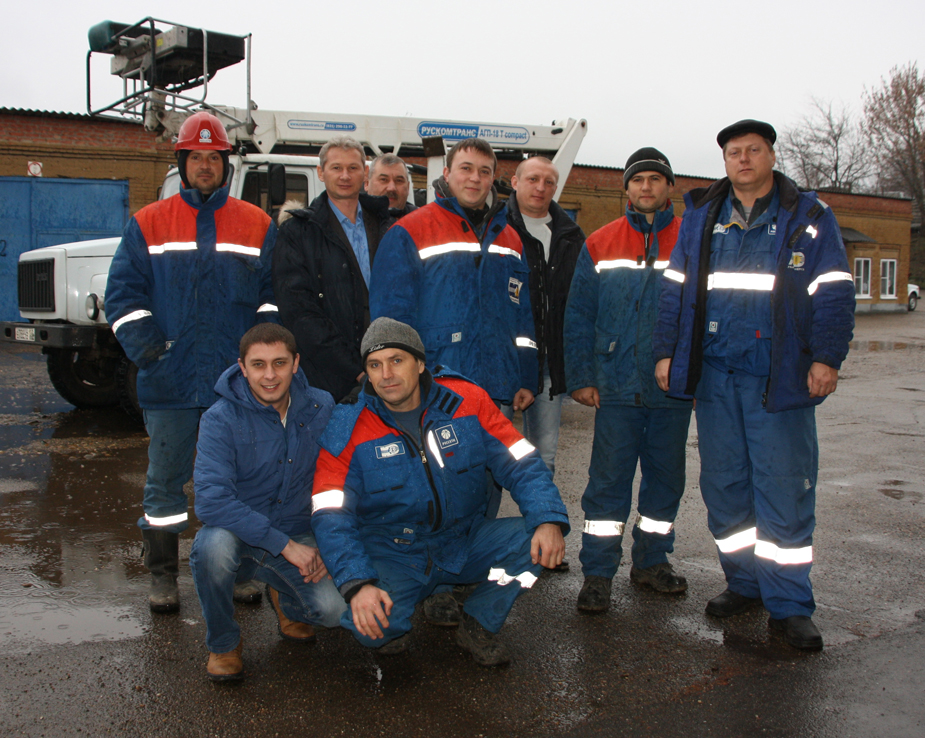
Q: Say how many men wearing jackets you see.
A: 9